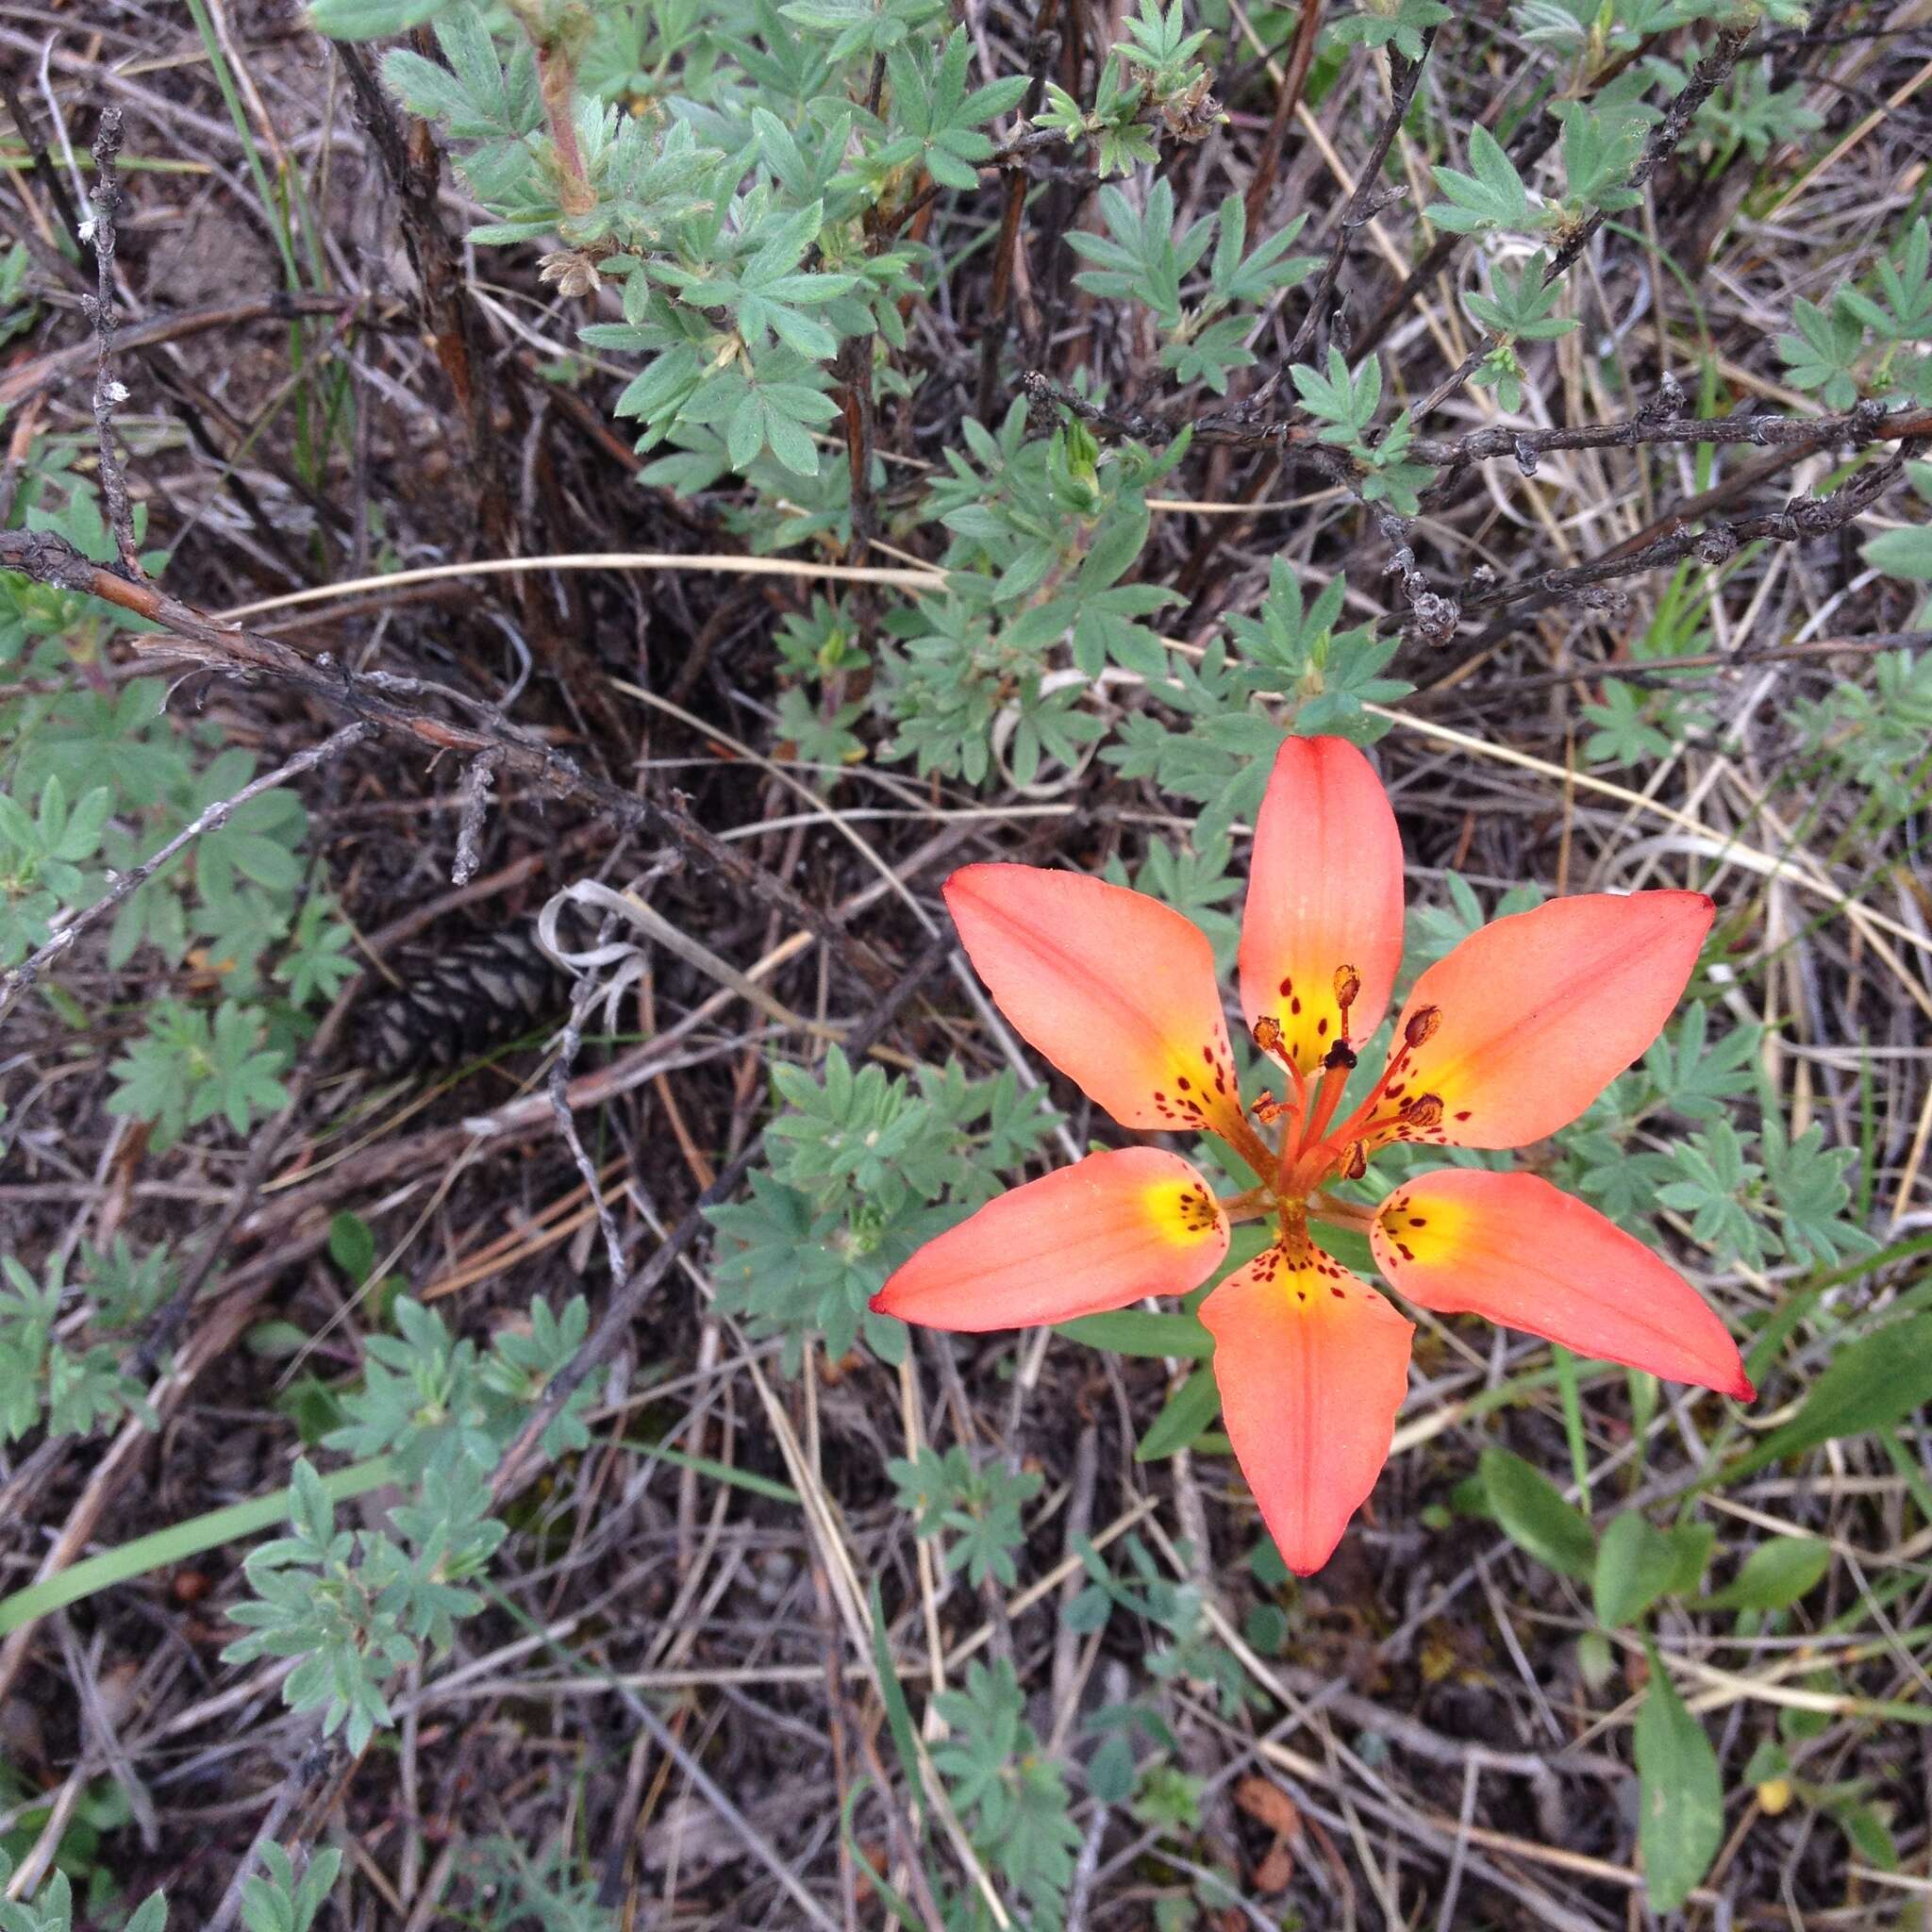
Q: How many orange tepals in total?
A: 6